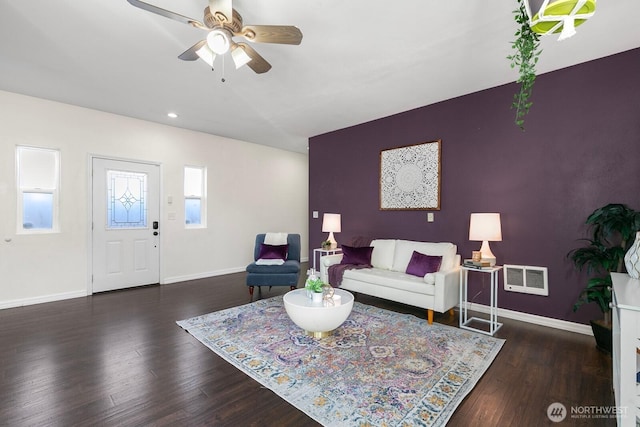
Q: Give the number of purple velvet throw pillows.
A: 3